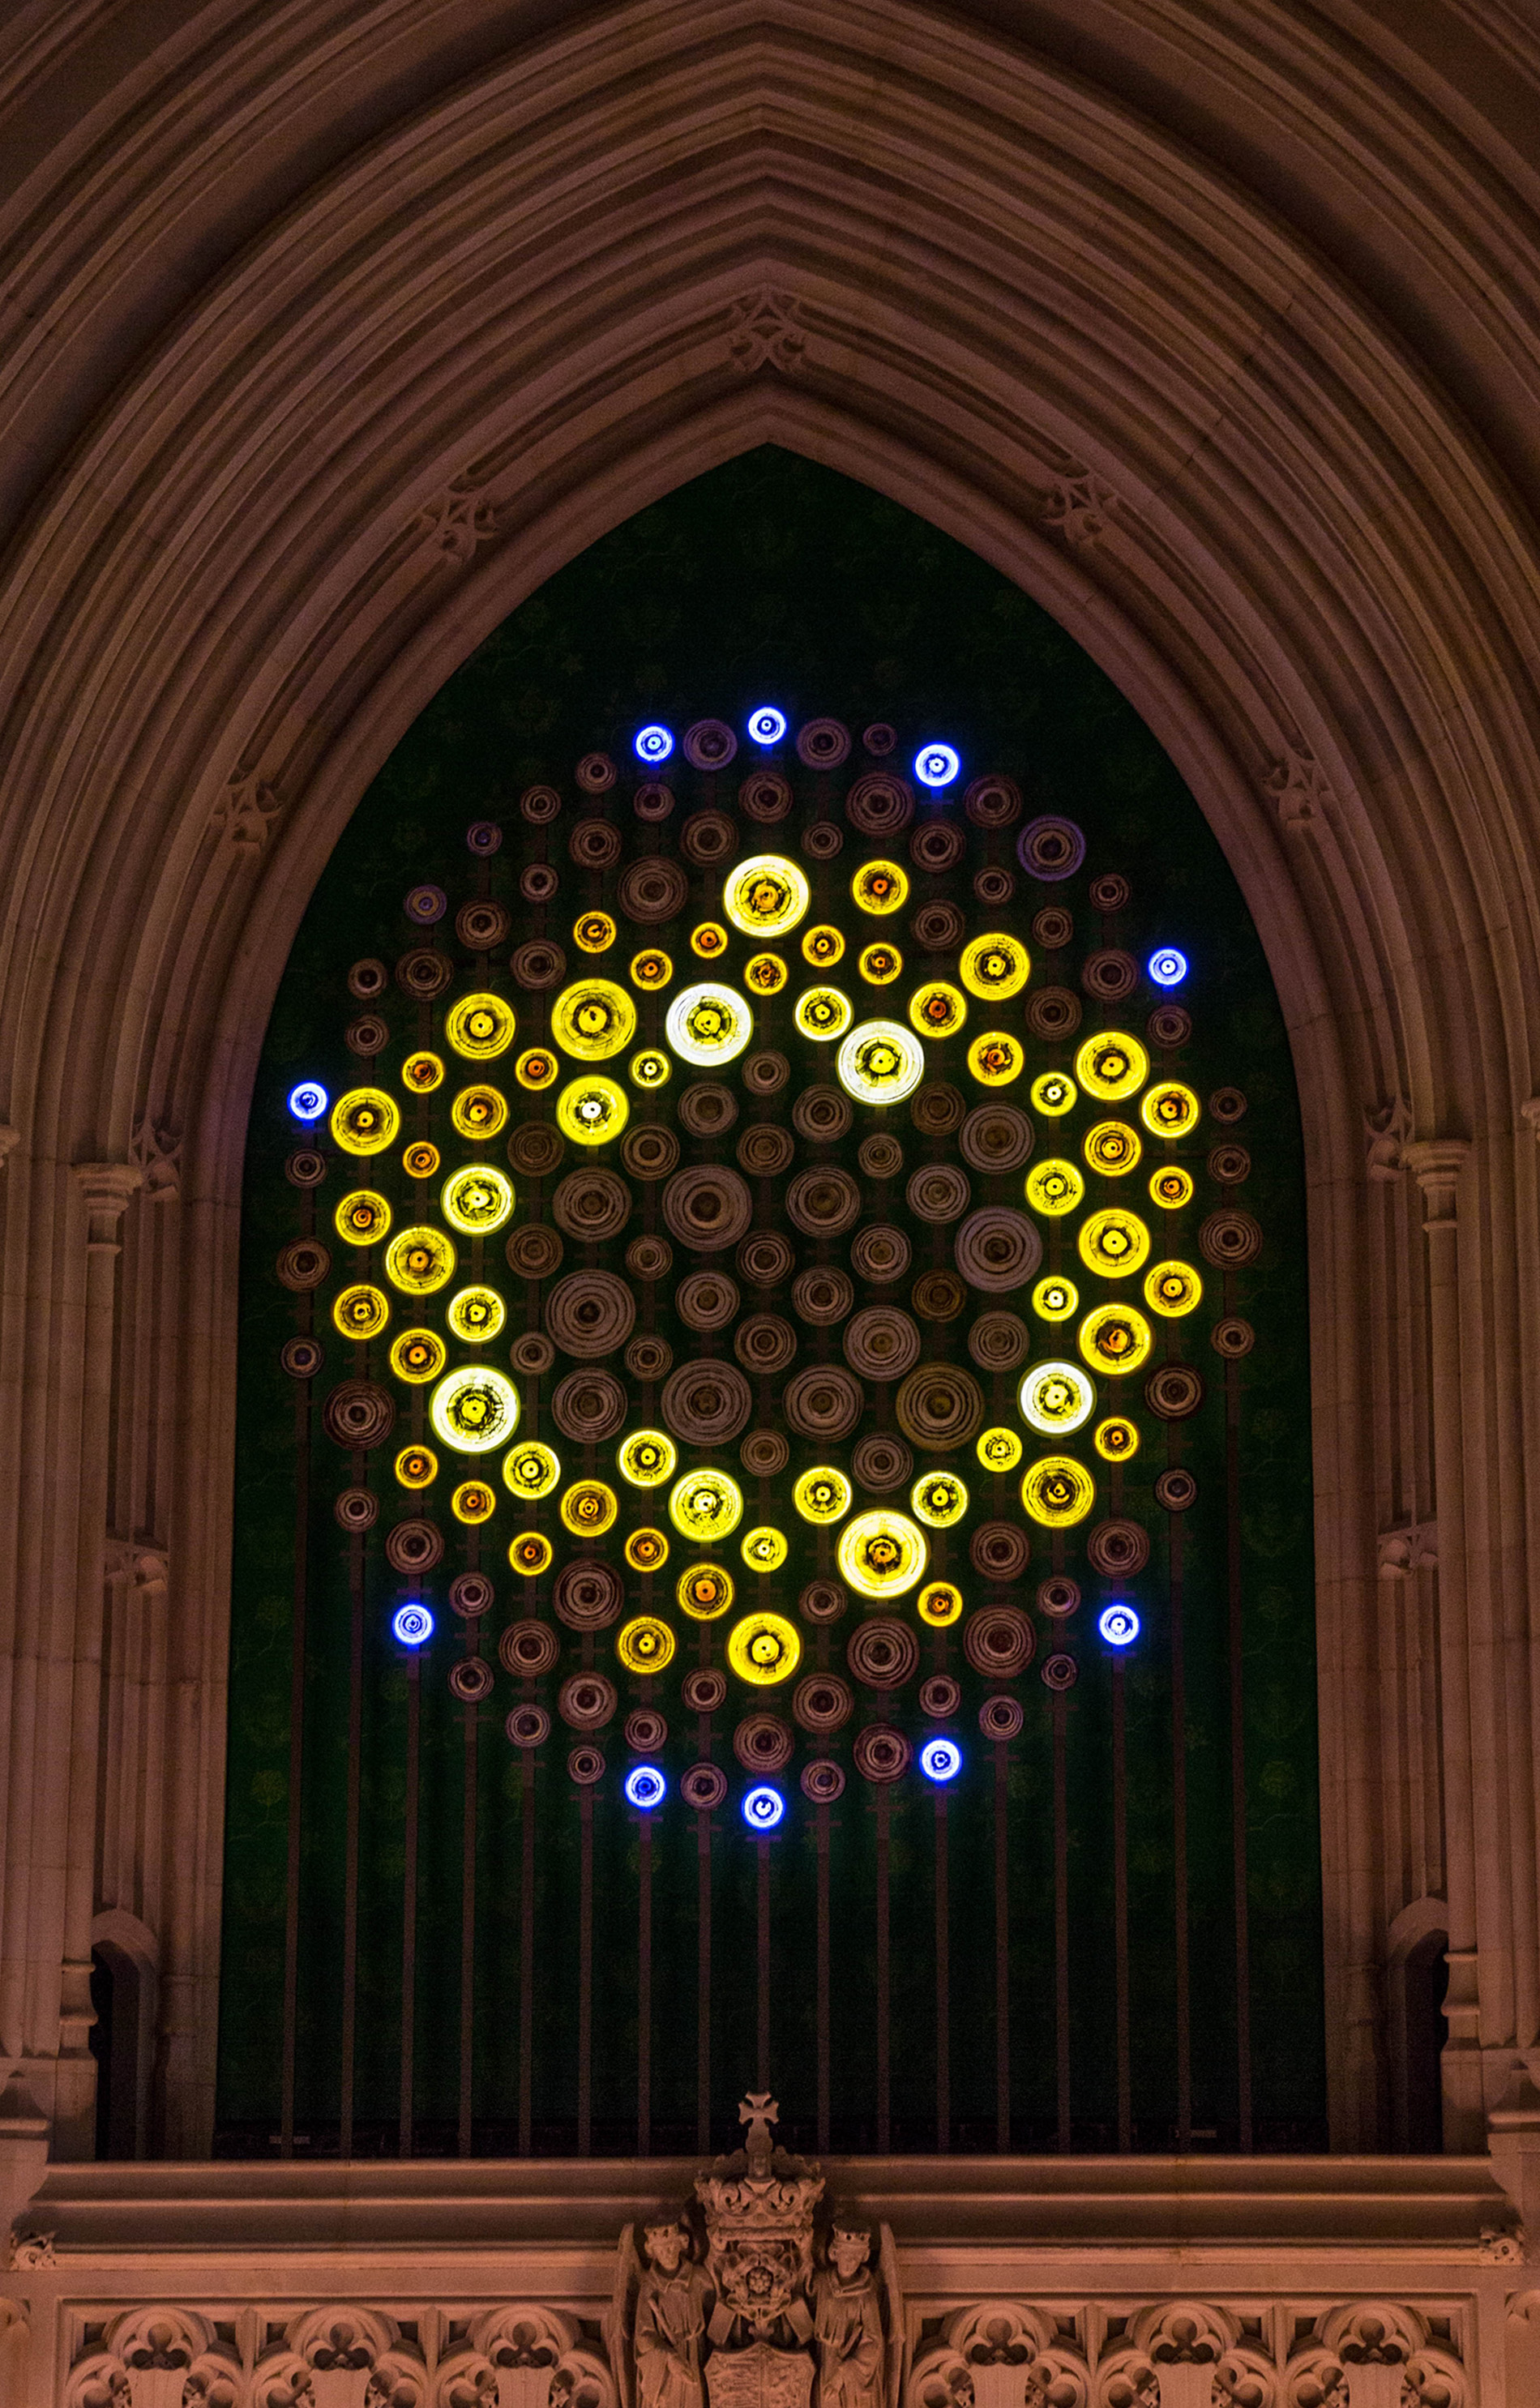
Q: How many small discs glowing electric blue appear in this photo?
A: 10